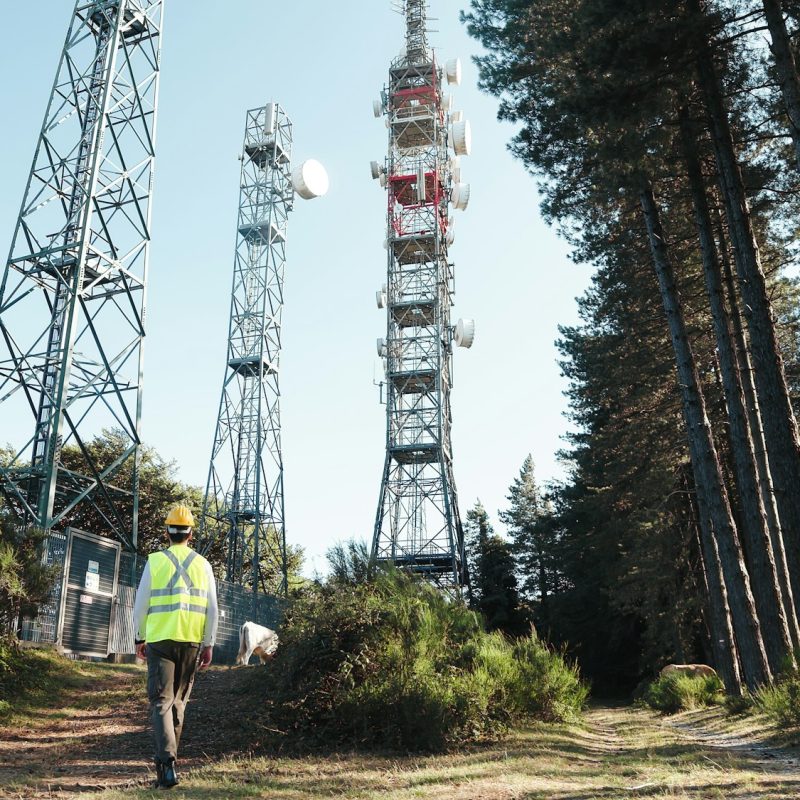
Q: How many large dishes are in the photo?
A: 5